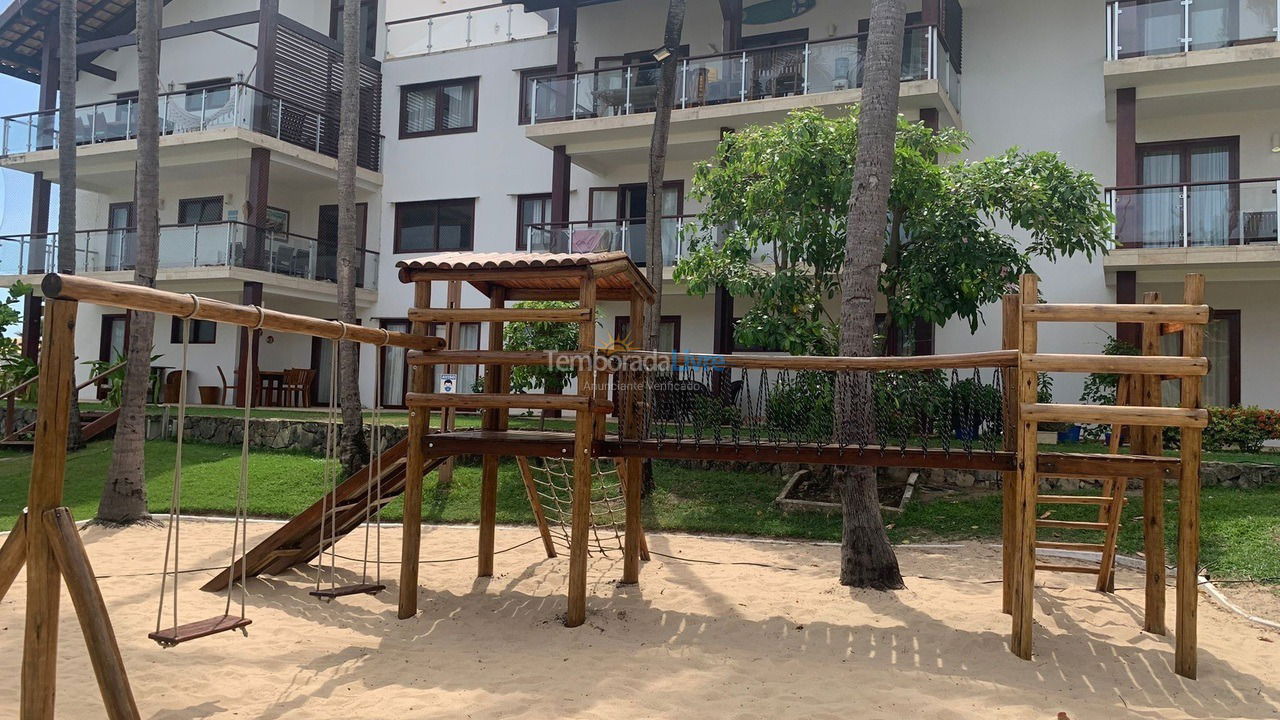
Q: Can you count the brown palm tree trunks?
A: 5